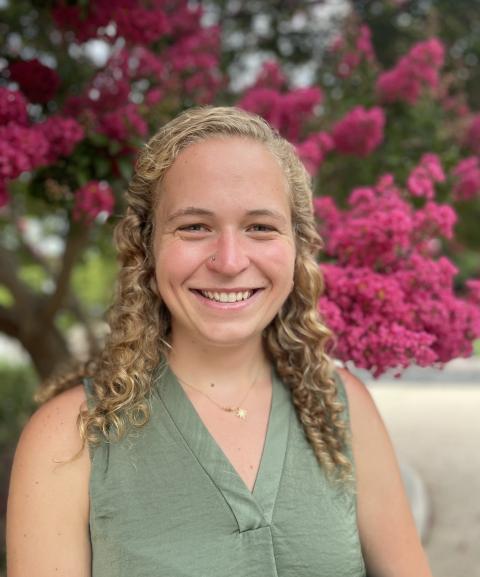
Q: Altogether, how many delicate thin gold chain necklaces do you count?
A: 1